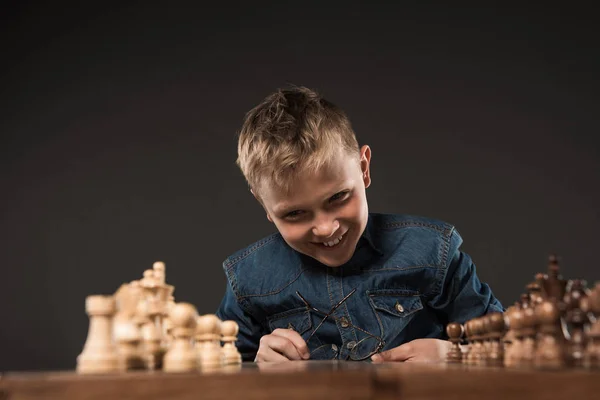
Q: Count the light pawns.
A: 3